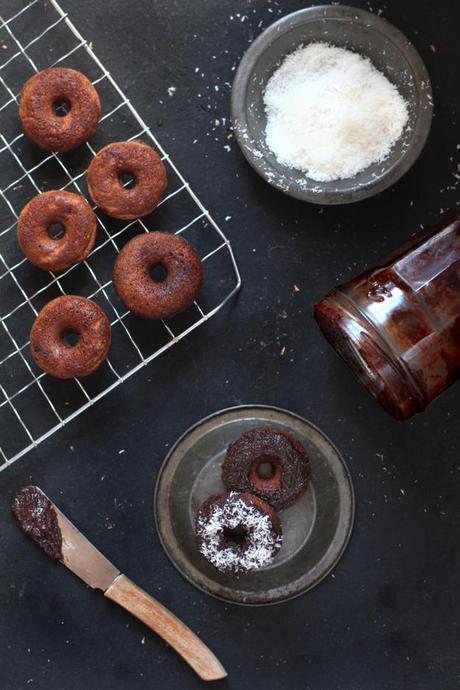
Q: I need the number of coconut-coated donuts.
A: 1